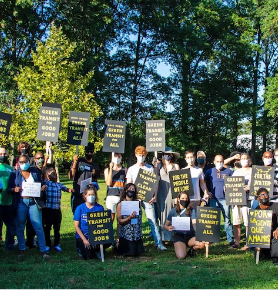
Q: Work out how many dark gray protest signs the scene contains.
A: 12